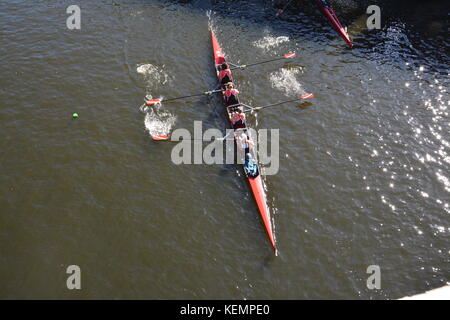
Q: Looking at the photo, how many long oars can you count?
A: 4